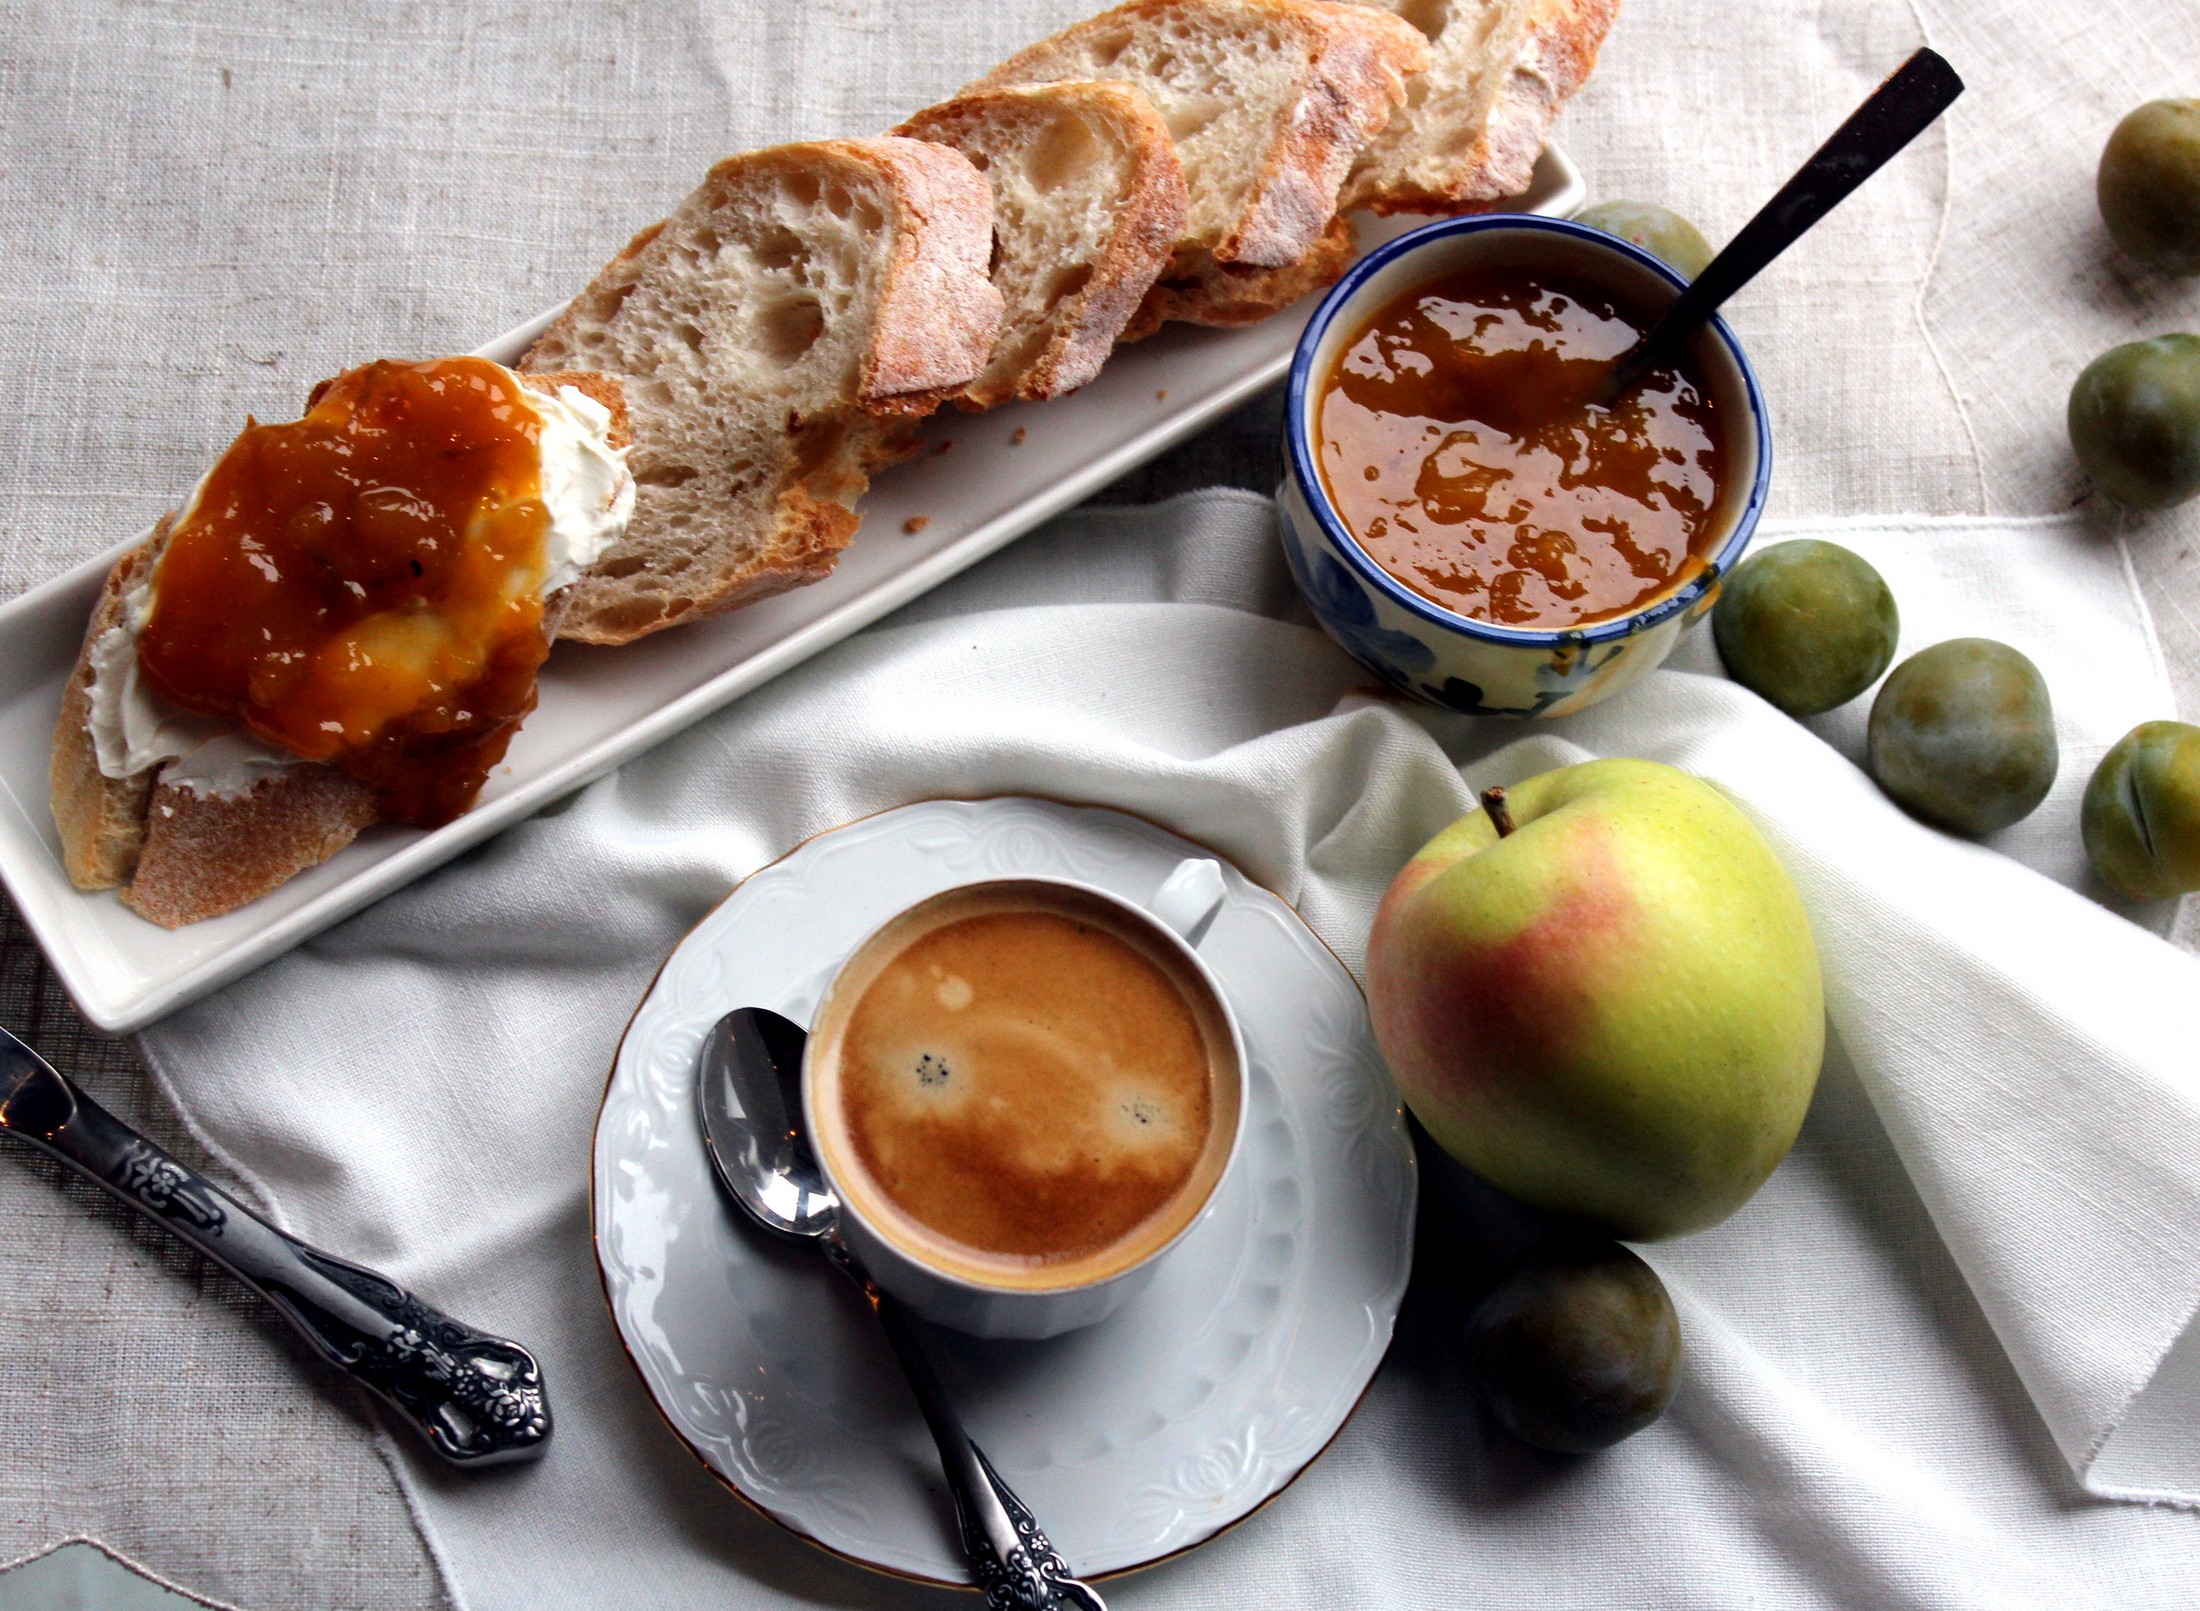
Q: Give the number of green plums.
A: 7